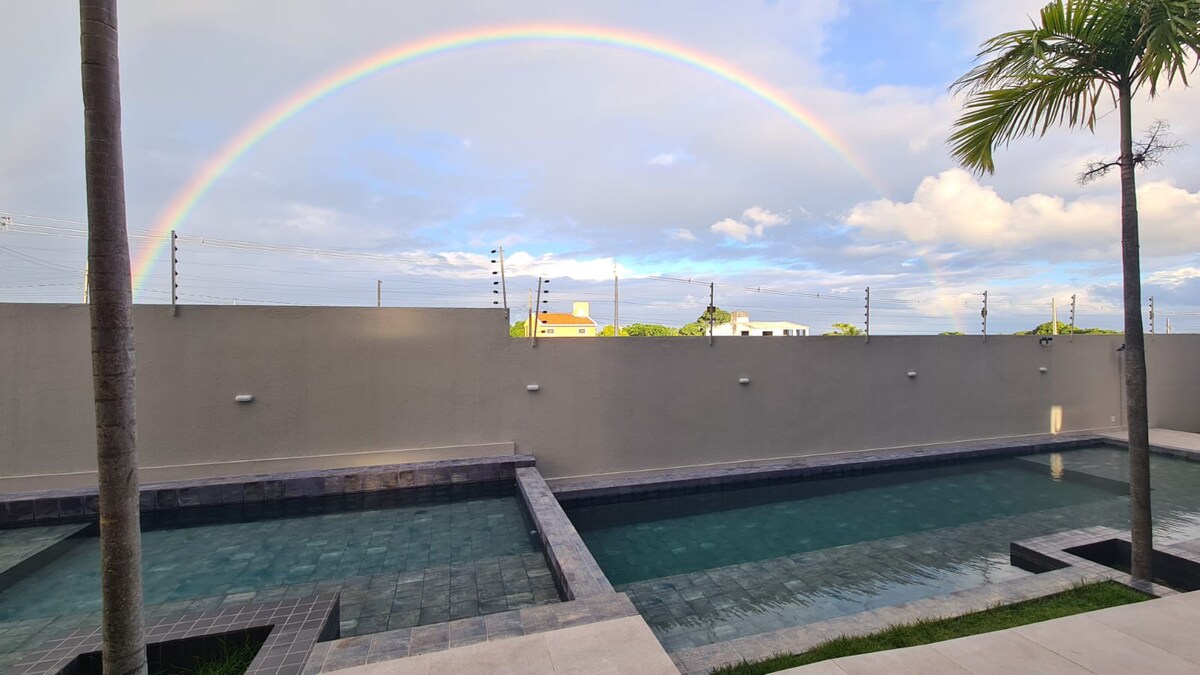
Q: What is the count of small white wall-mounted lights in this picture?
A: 5